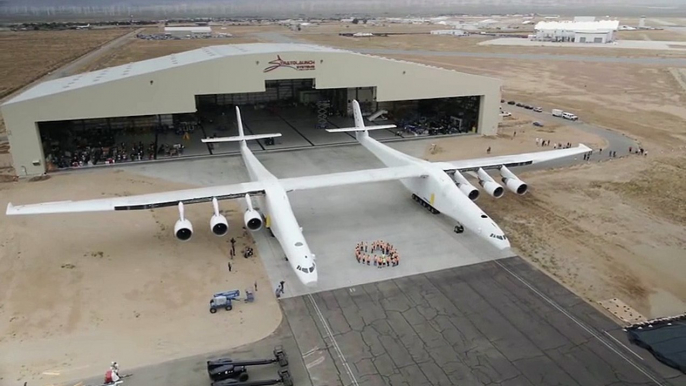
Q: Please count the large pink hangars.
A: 0